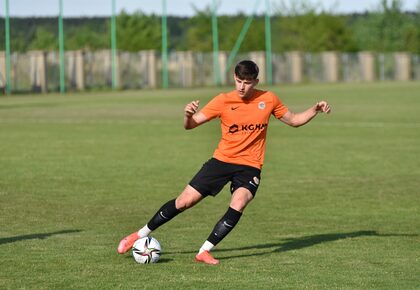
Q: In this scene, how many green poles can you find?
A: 7